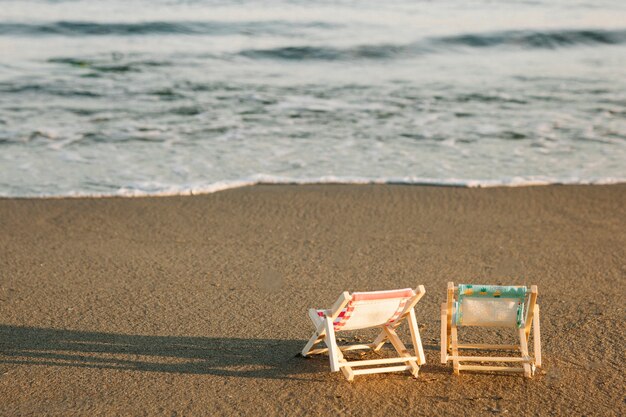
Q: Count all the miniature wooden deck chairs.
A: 2